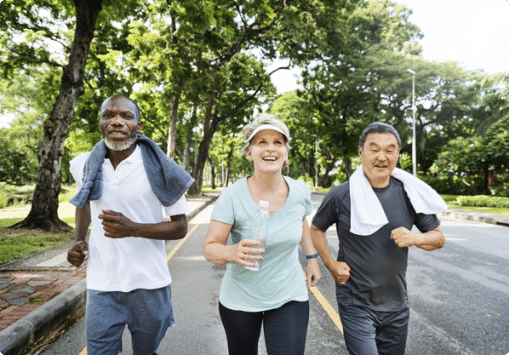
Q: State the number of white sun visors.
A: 1